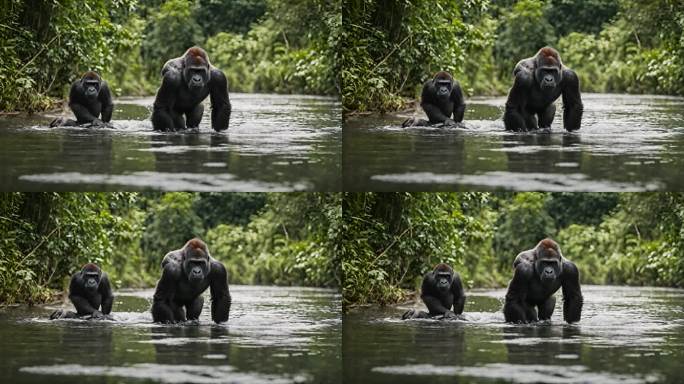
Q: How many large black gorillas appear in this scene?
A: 4